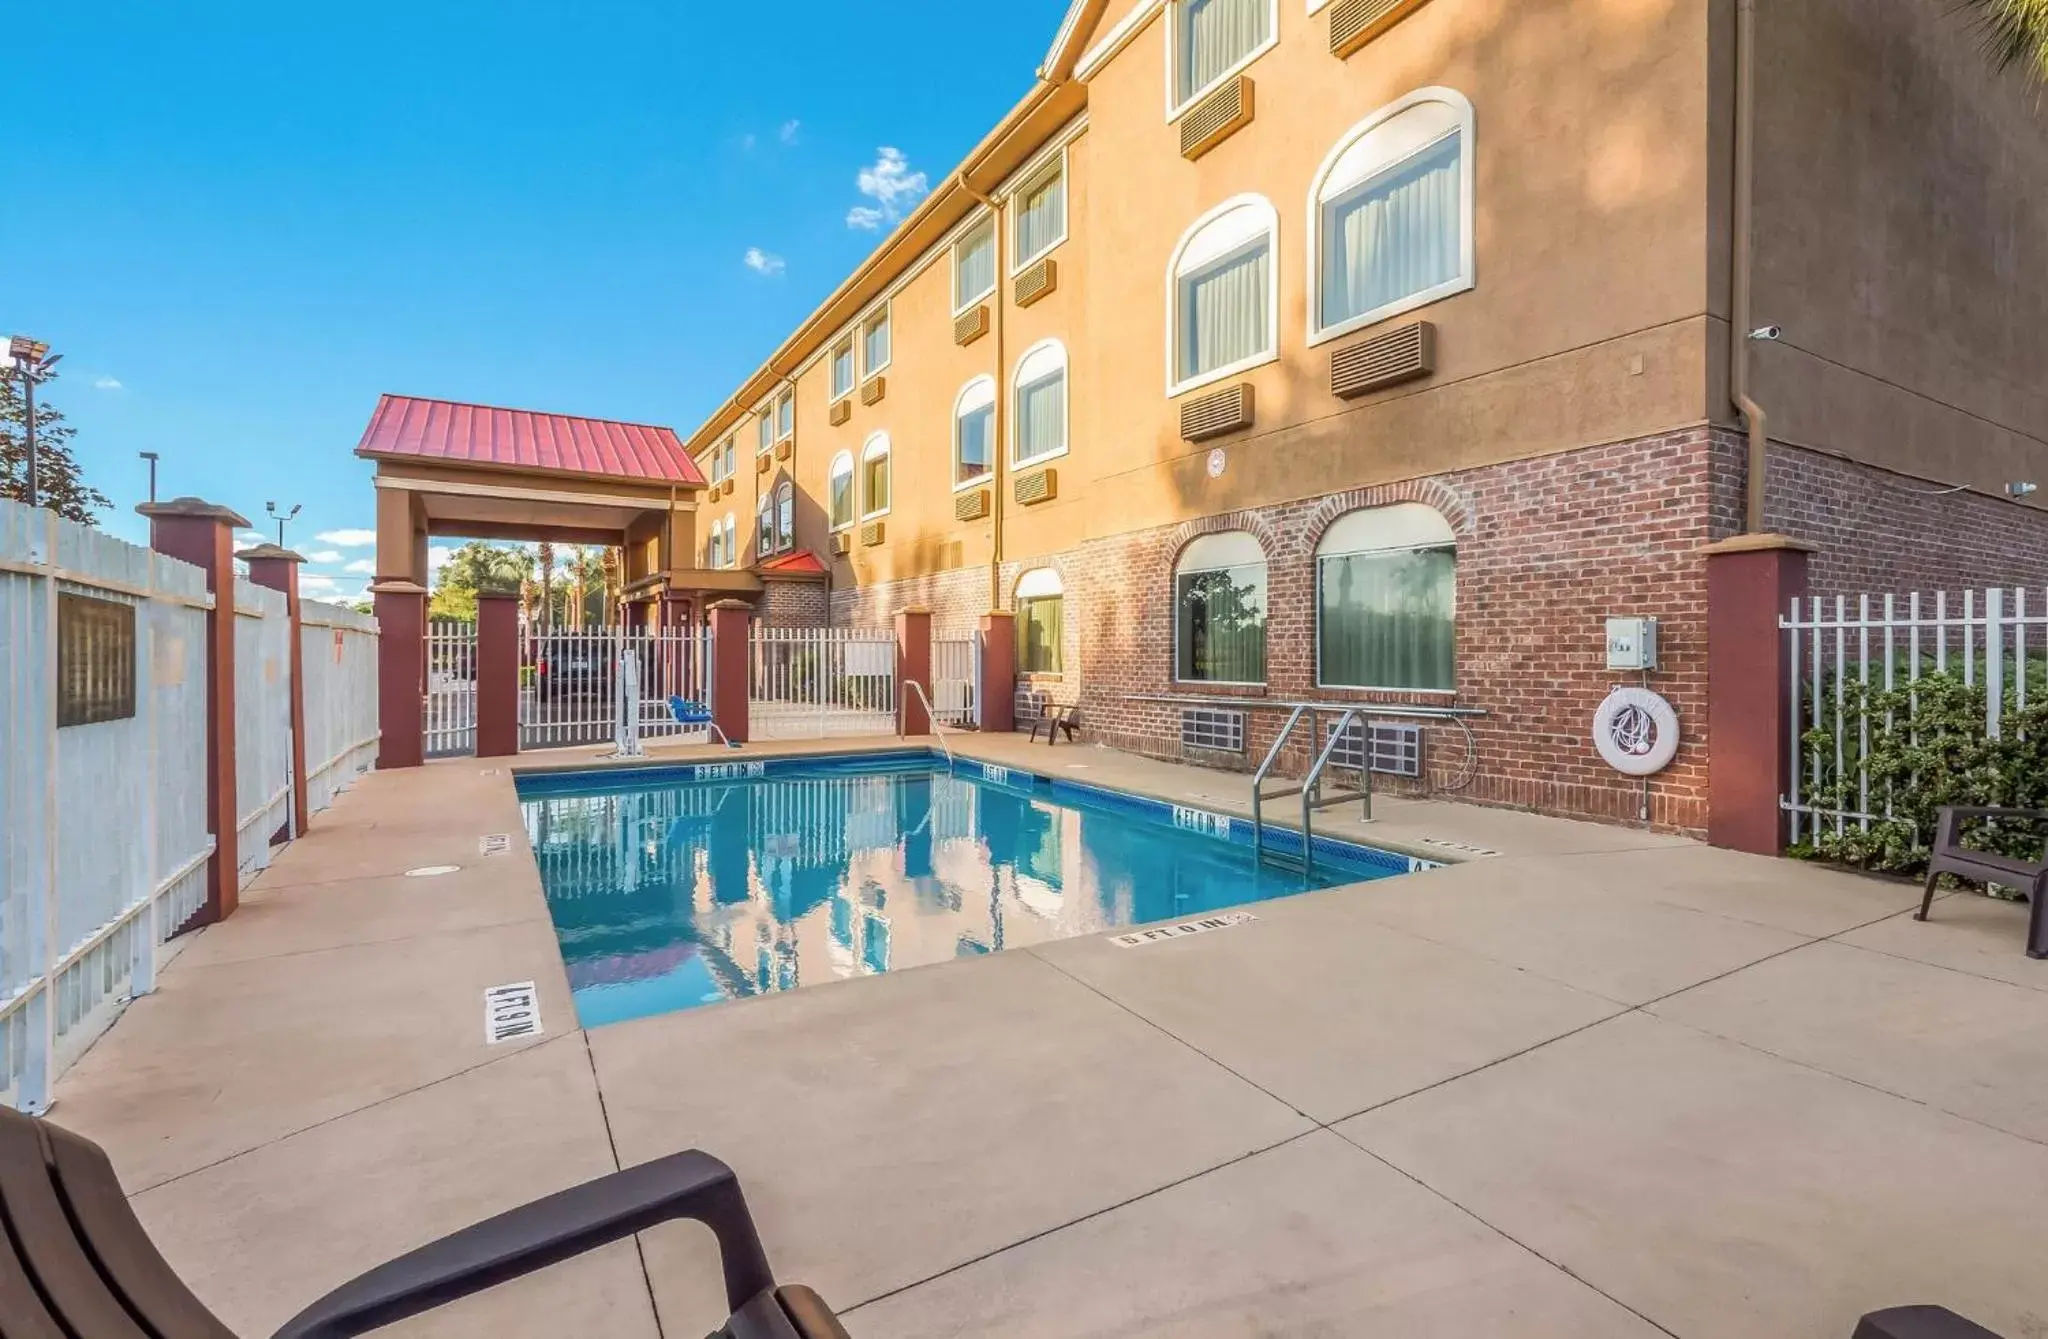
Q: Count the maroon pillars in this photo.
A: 8